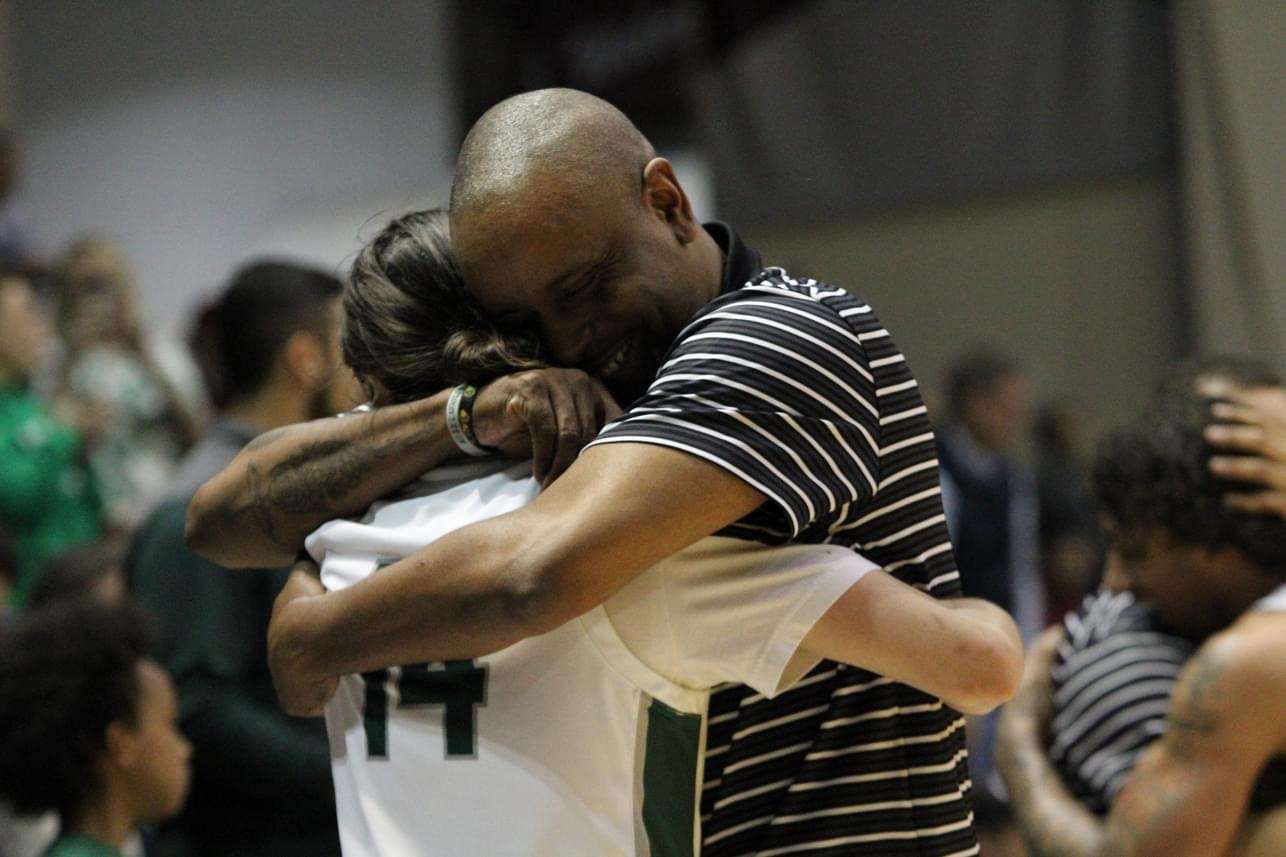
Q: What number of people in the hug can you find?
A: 2